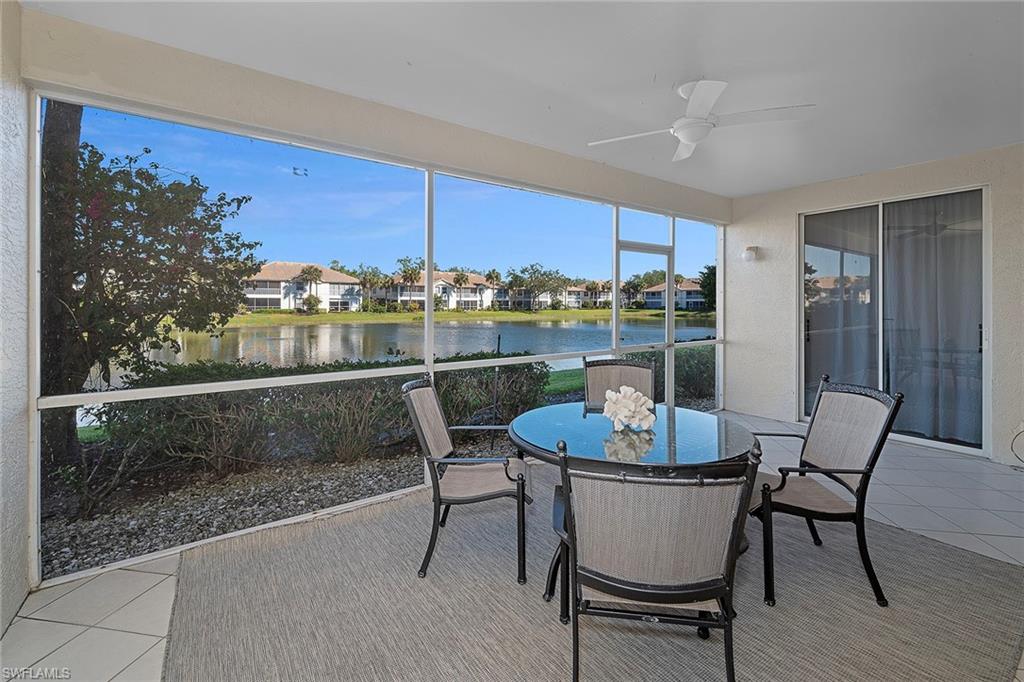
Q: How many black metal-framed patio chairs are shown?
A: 4